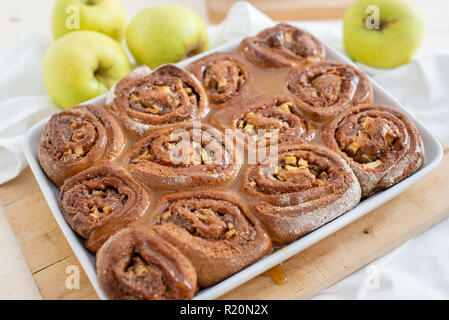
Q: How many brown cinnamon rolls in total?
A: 12